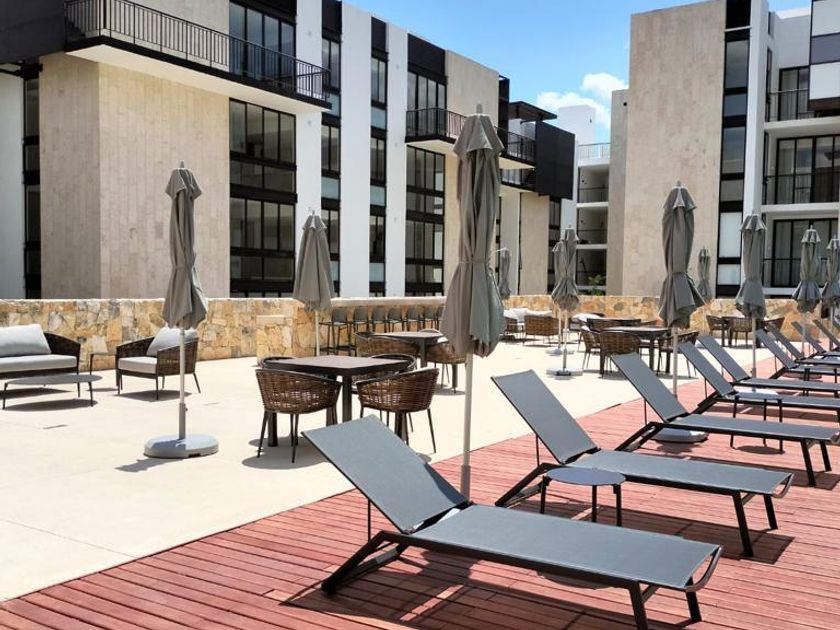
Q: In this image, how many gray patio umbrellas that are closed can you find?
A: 11